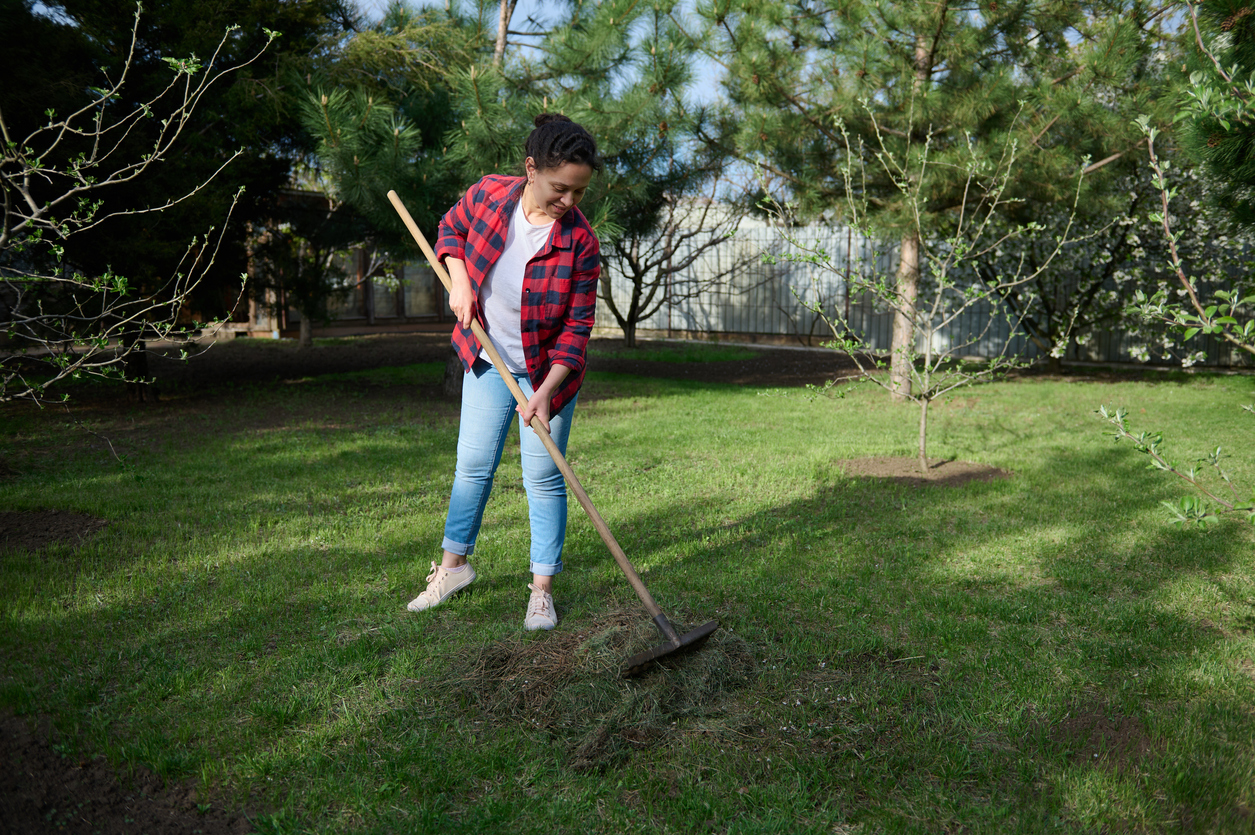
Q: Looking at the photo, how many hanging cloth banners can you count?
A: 0